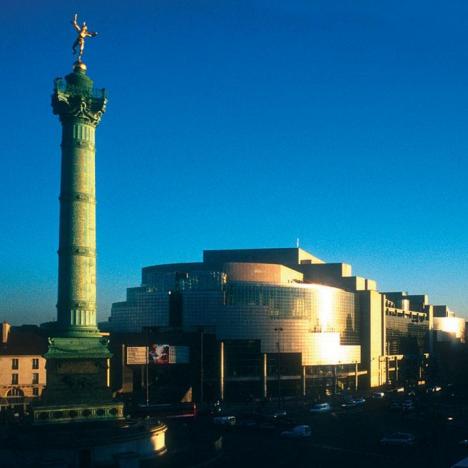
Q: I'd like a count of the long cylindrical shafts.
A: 1